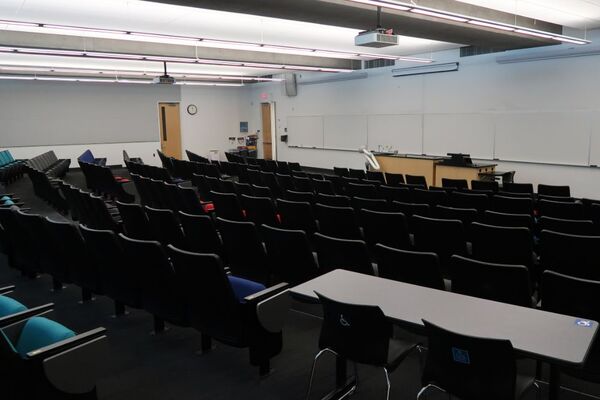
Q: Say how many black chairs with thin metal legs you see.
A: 2